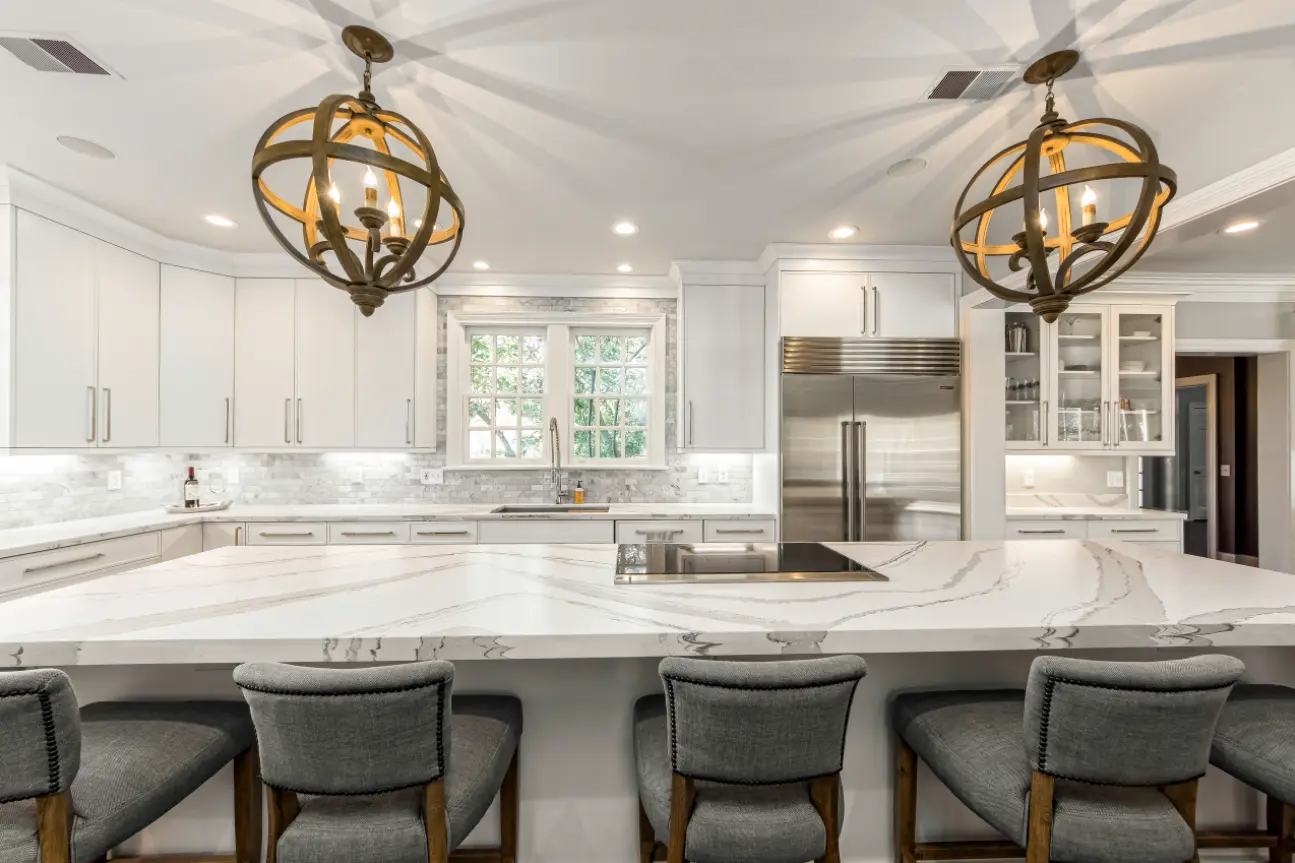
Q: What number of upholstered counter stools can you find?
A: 5